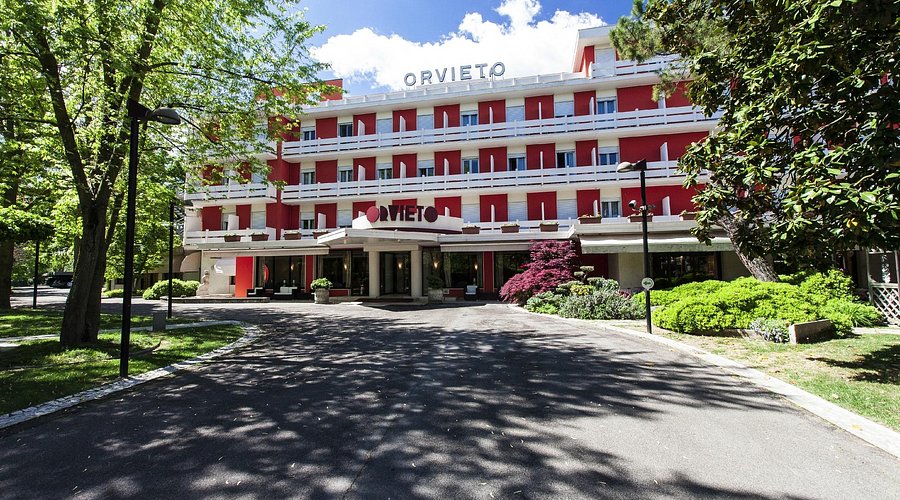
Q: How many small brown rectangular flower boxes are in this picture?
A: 10